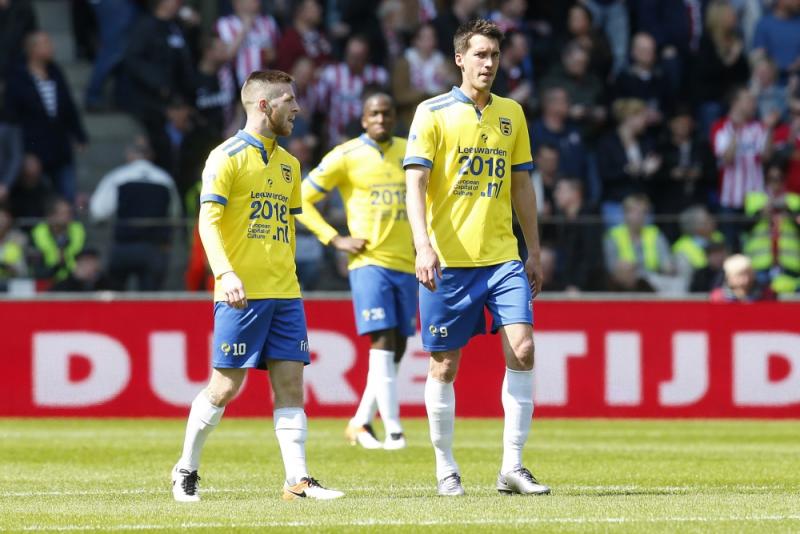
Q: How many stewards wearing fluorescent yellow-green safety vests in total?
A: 5